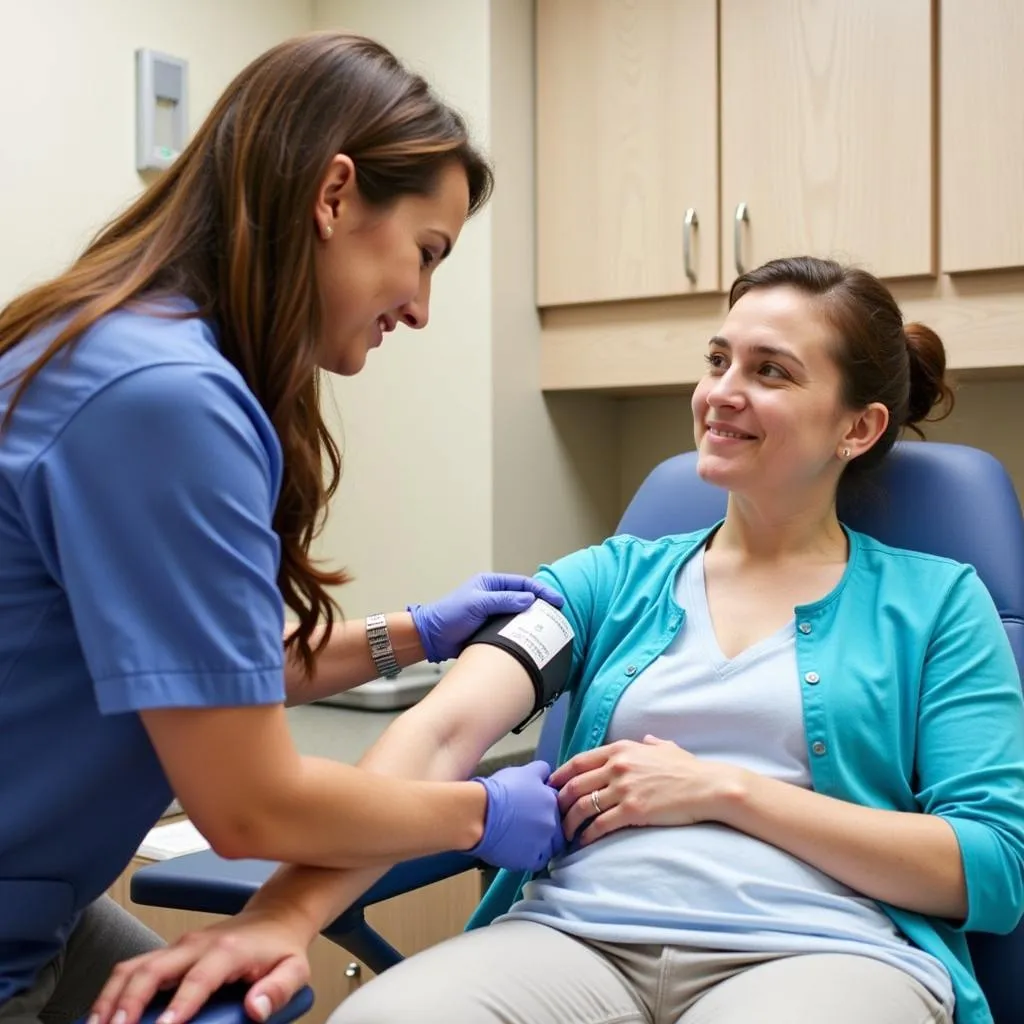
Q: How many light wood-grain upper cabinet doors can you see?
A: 3